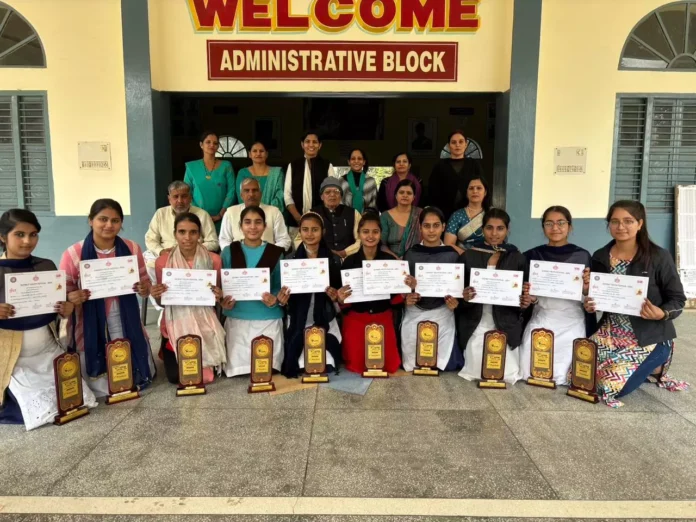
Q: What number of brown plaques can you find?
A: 10